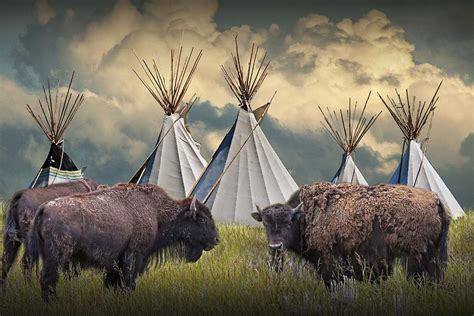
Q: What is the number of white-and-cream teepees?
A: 4